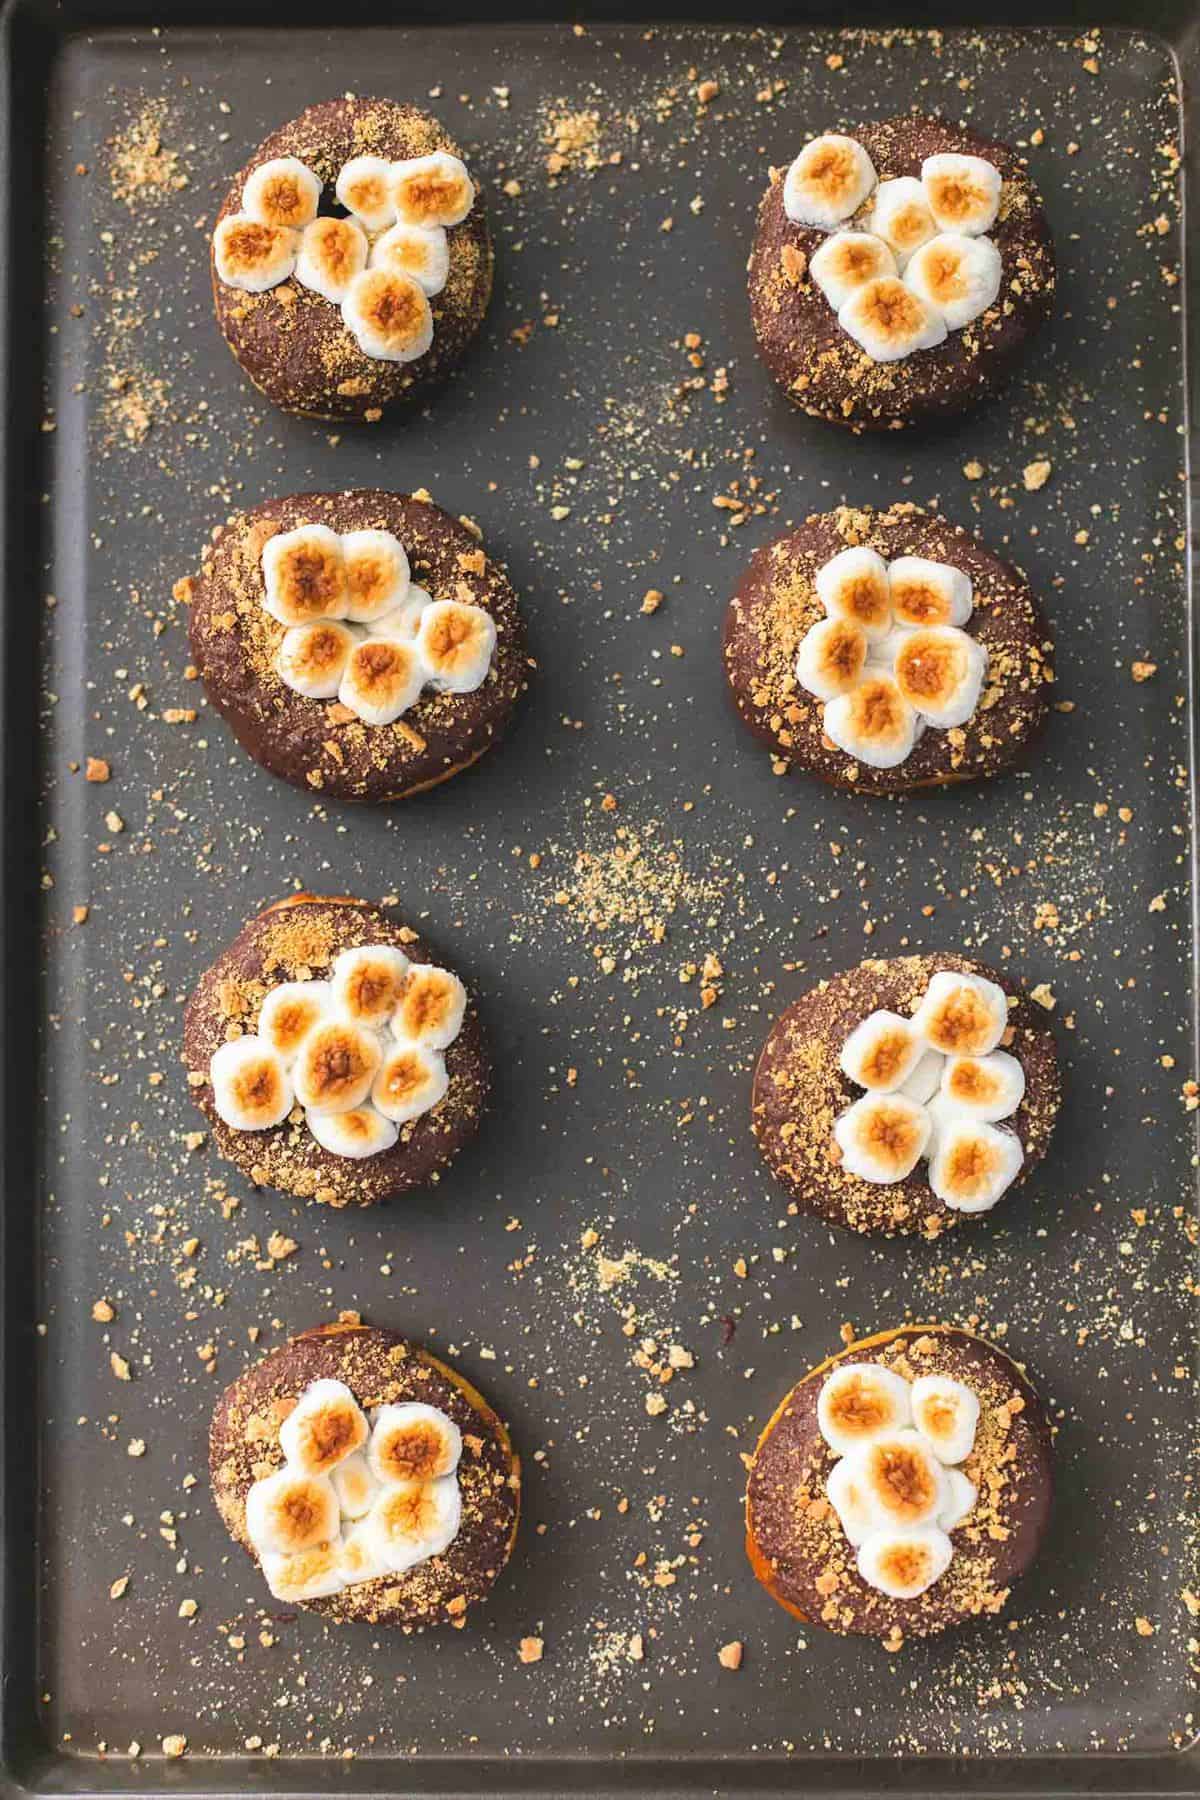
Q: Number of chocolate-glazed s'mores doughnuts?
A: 8